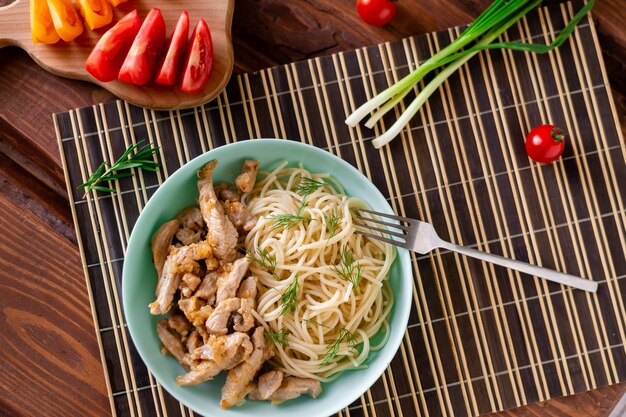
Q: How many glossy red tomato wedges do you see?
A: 4